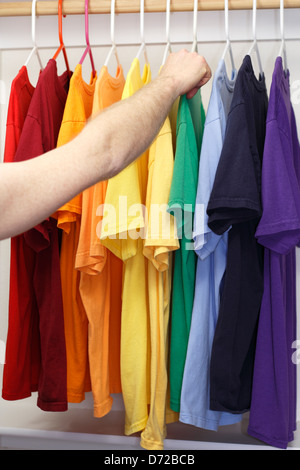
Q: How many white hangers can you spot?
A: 8